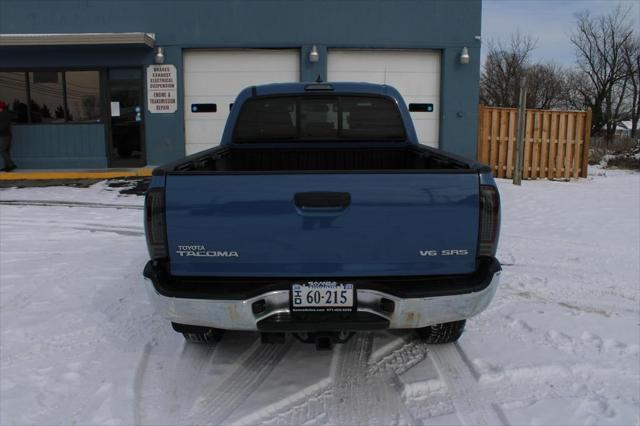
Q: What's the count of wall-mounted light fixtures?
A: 3